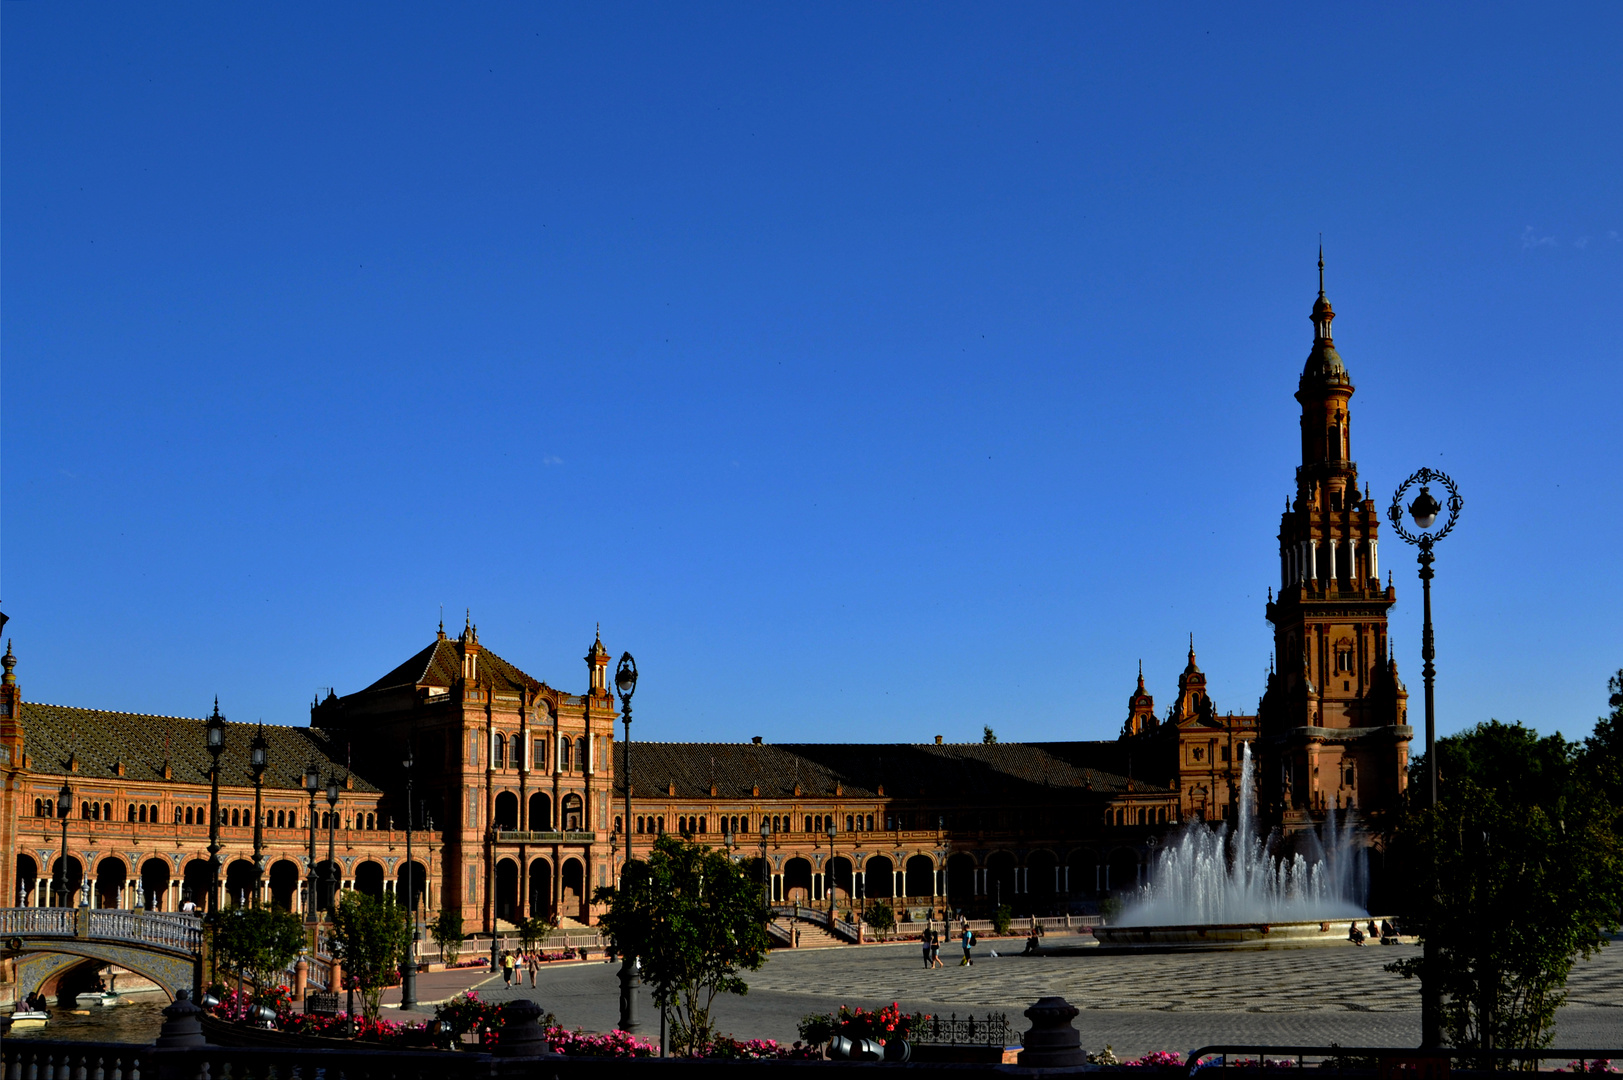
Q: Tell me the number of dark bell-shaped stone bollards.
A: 3